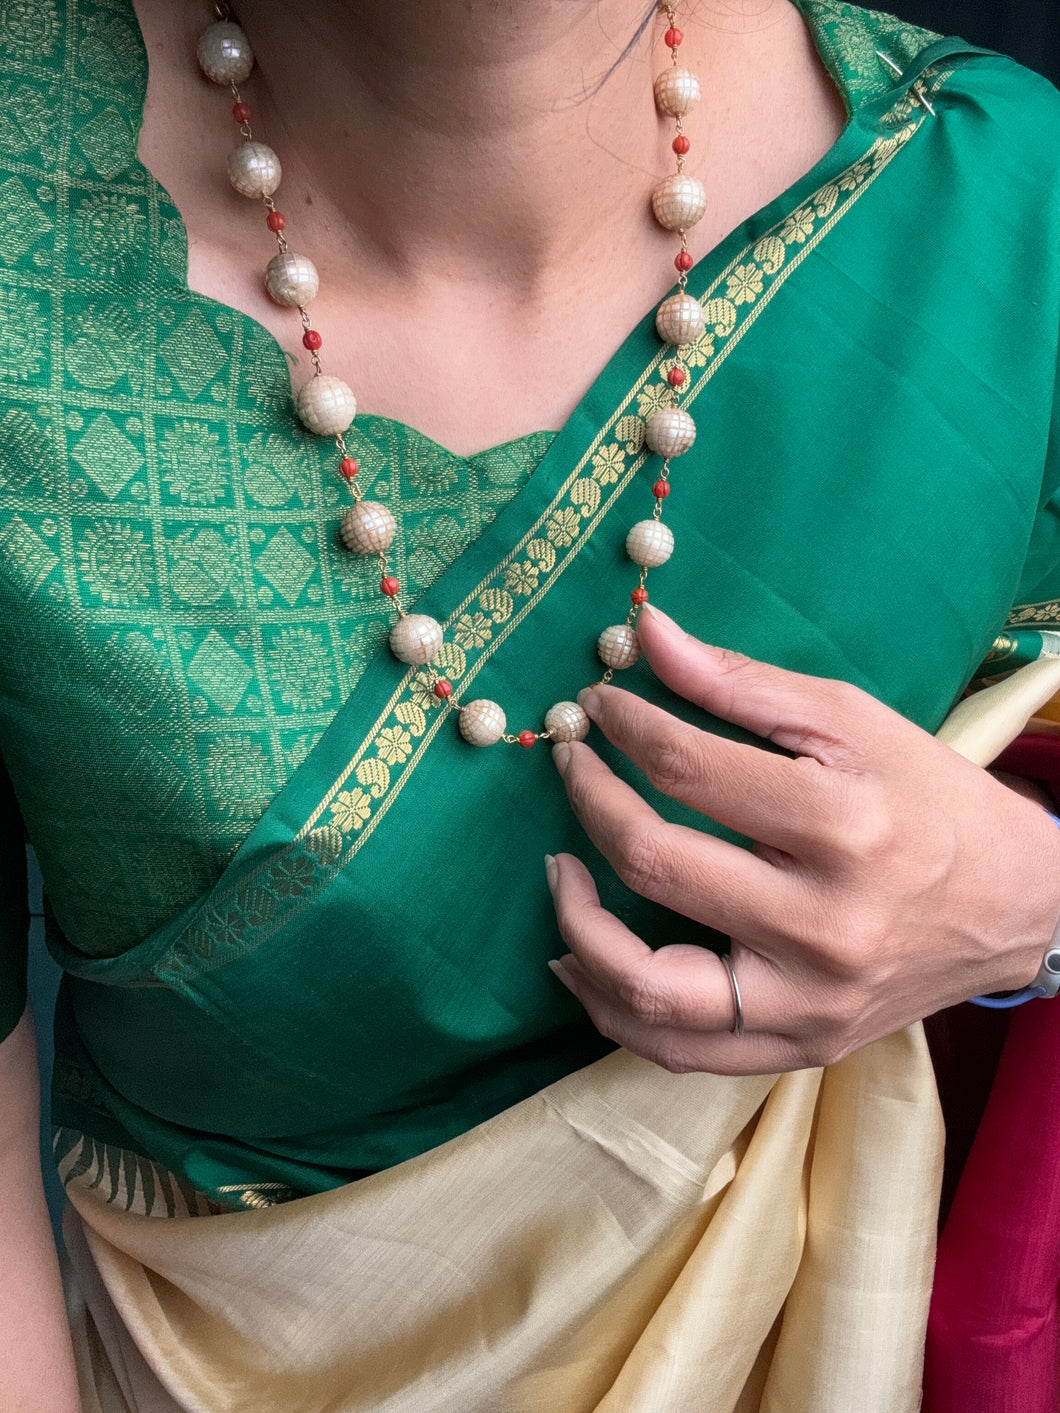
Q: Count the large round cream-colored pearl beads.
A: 14